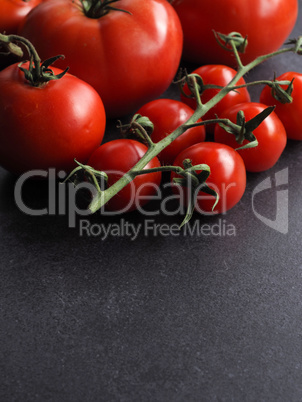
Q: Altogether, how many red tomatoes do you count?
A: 10